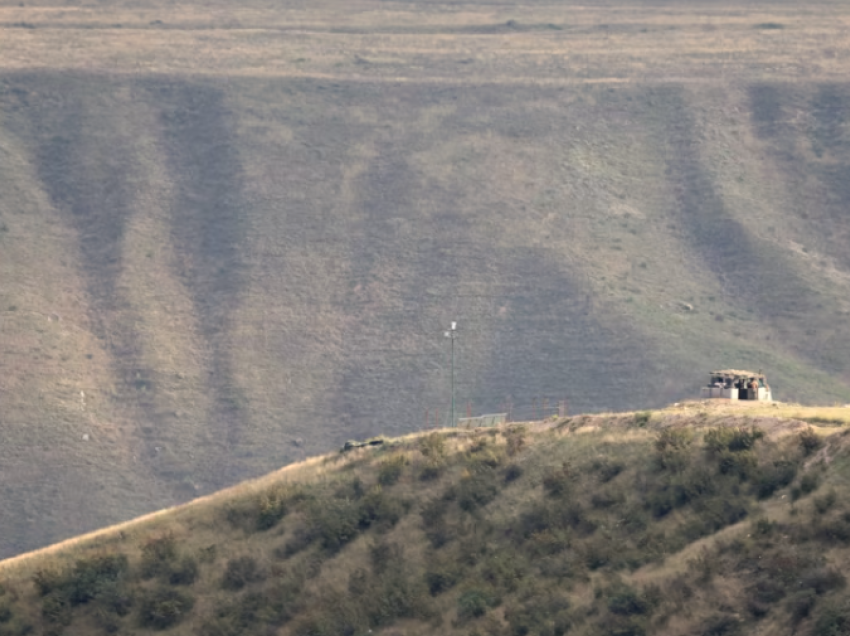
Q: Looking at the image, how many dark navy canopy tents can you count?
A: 0